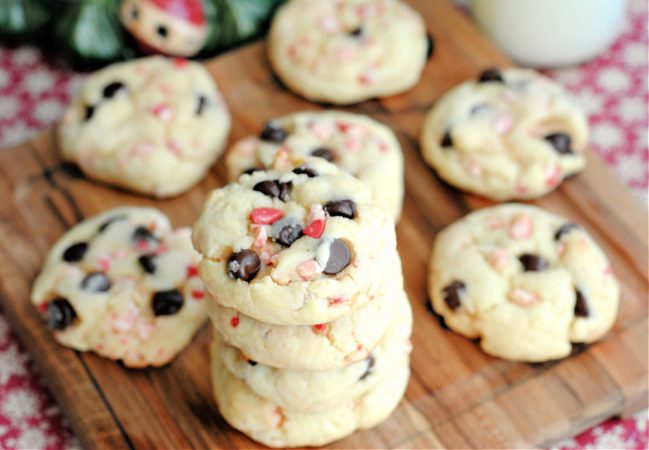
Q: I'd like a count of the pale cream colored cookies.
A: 10